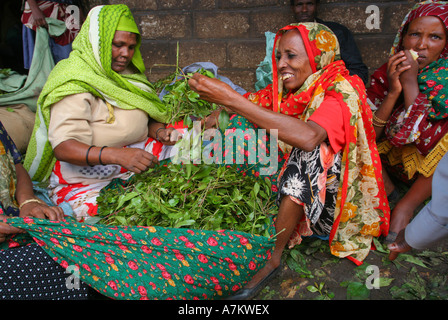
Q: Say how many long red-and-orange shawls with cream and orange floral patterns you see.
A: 1